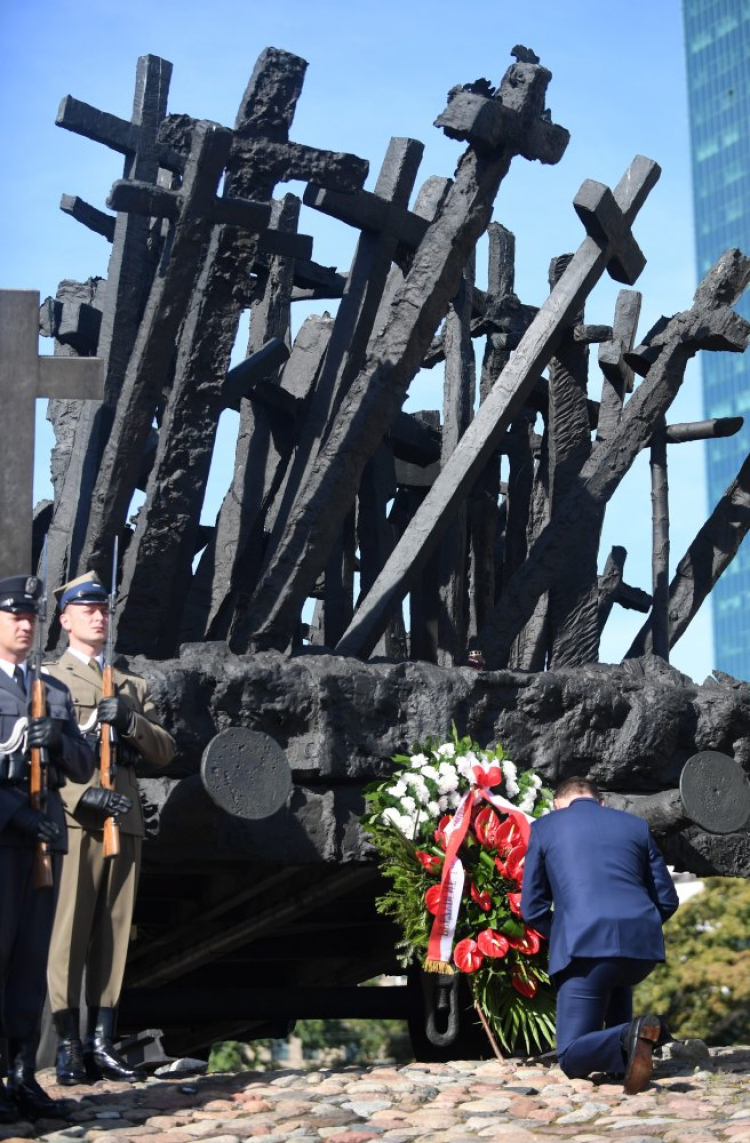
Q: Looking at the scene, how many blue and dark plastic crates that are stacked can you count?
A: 0